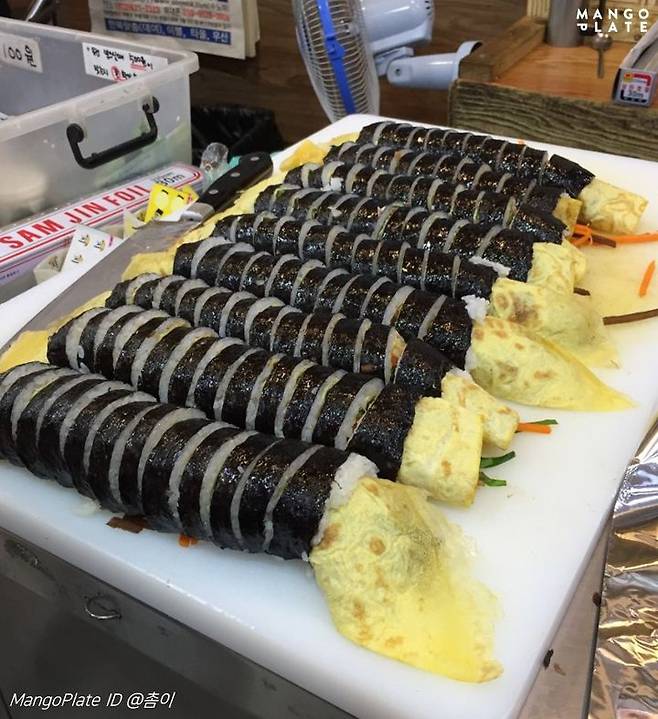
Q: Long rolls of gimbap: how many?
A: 9